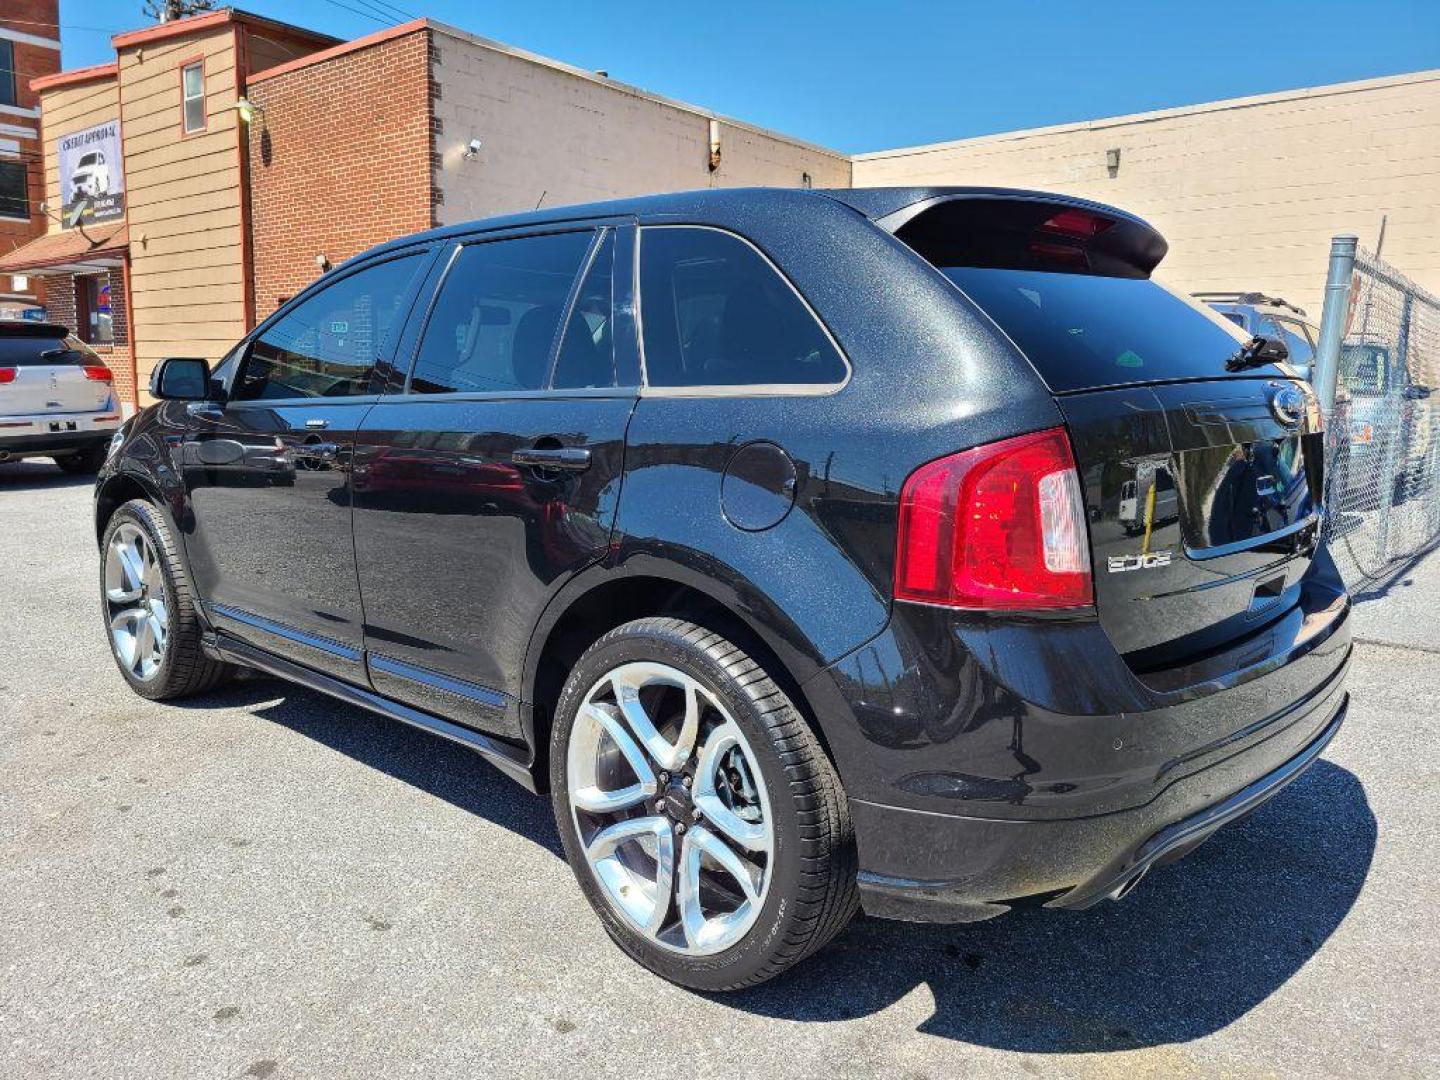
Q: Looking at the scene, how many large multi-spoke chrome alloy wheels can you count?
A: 2